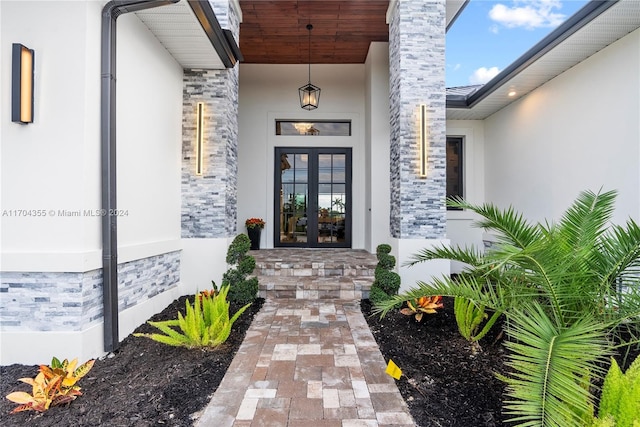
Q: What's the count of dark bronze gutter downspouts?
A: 1